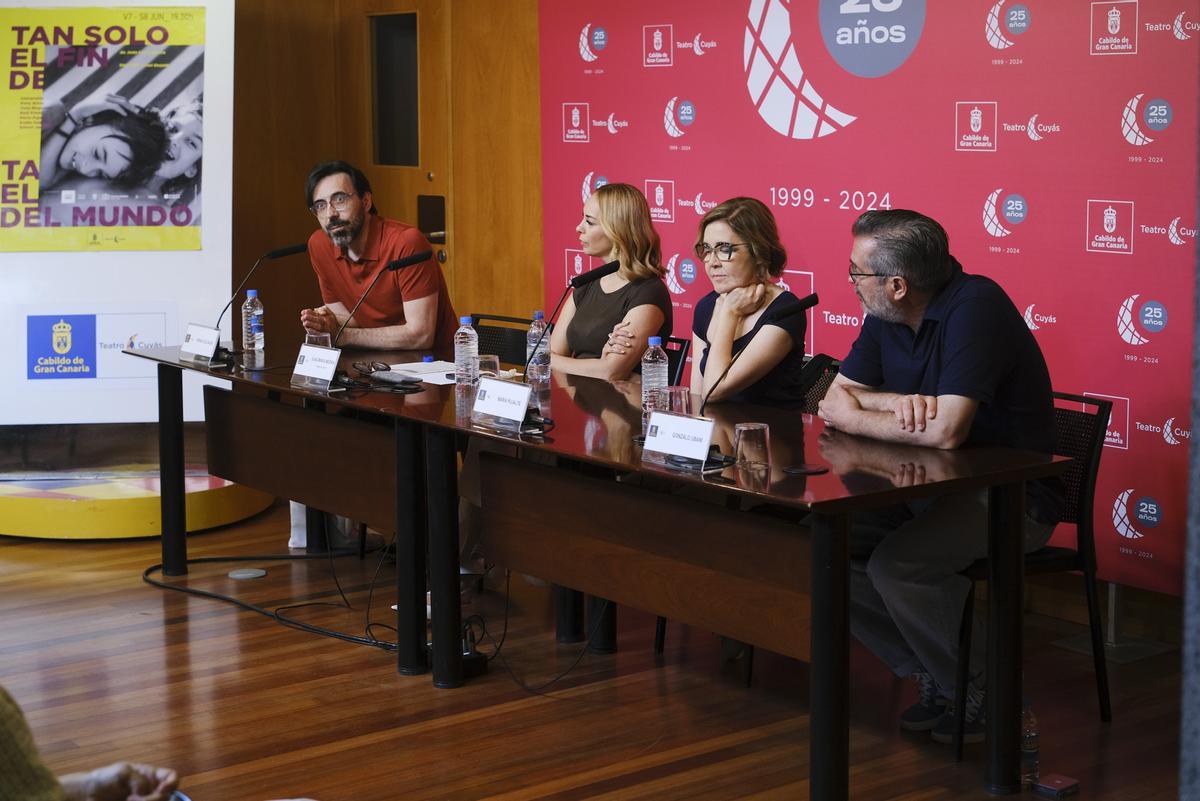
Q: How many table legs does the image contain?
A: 8